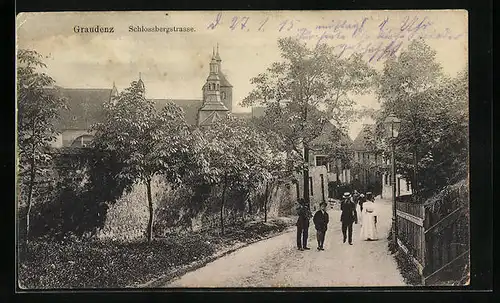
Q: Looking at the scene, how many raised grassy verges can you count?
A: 1